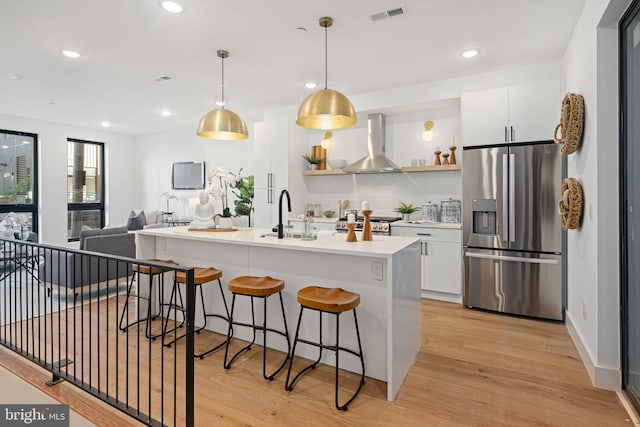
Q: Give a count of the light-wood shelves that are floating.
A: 2